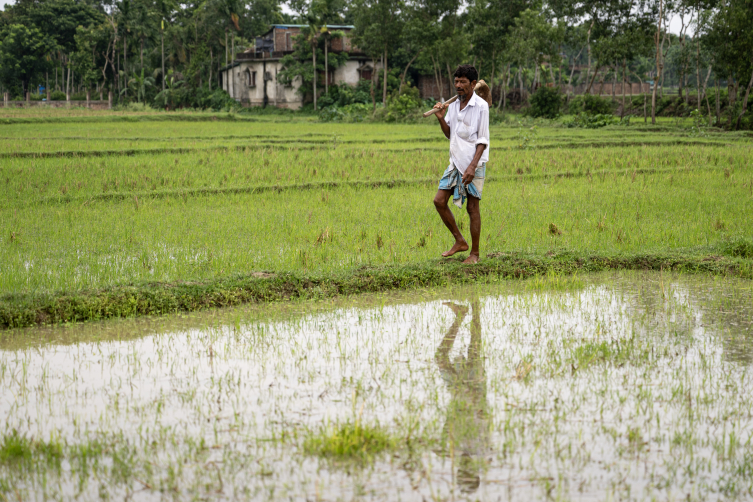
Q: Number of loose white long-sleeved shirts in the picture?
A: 1